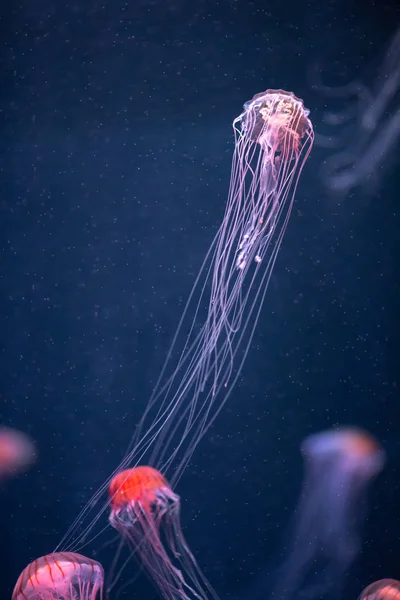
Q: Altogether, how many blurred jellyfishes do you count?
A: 3